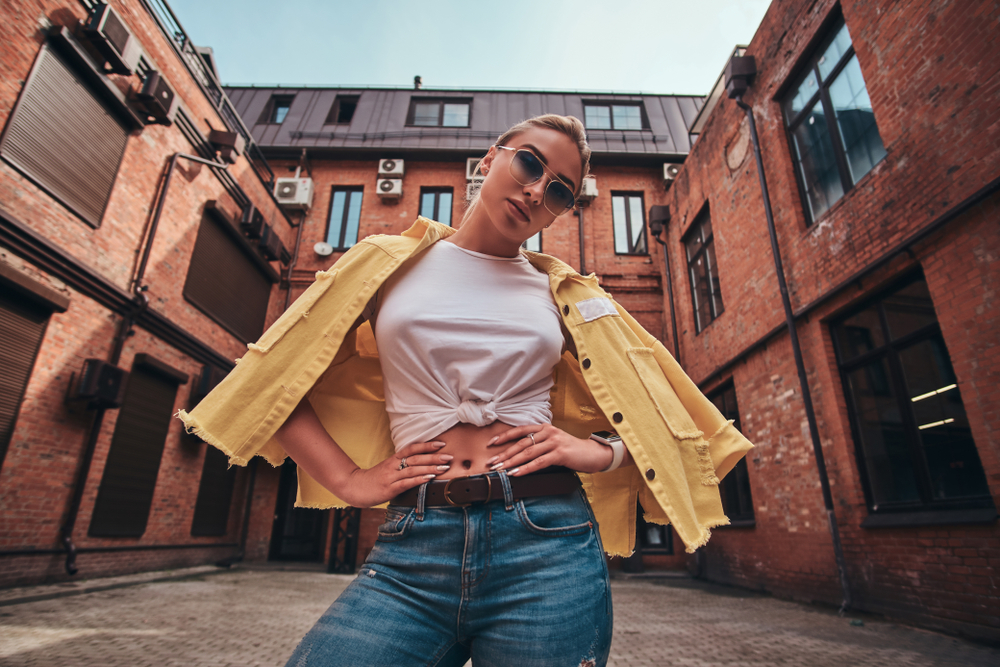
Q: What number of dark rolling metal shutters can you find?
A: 5